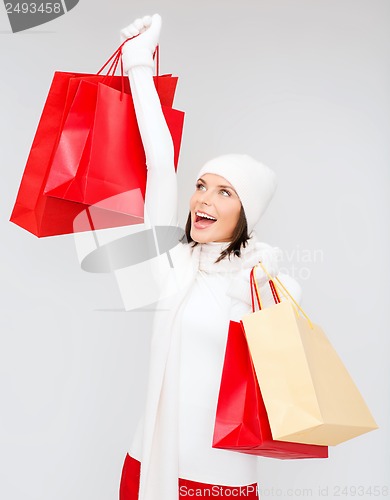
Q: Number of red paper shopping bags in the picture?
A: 3